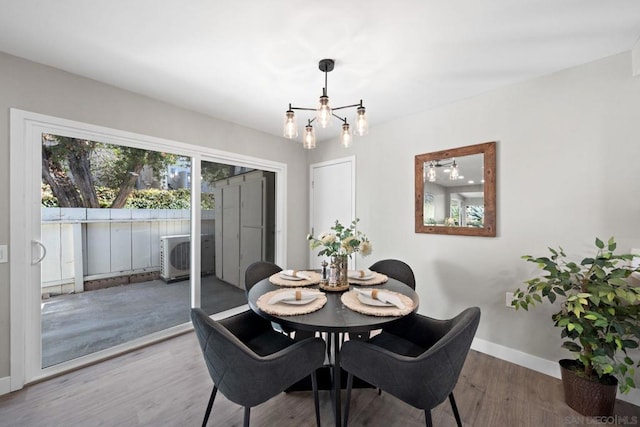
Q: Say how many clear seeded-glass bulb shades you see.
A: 5